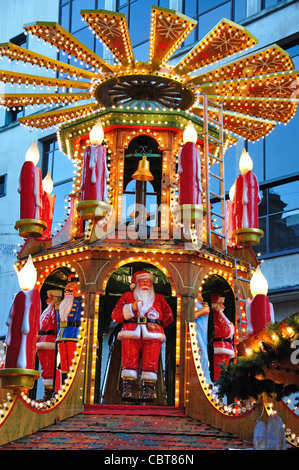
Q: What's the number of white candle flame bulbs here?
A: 8